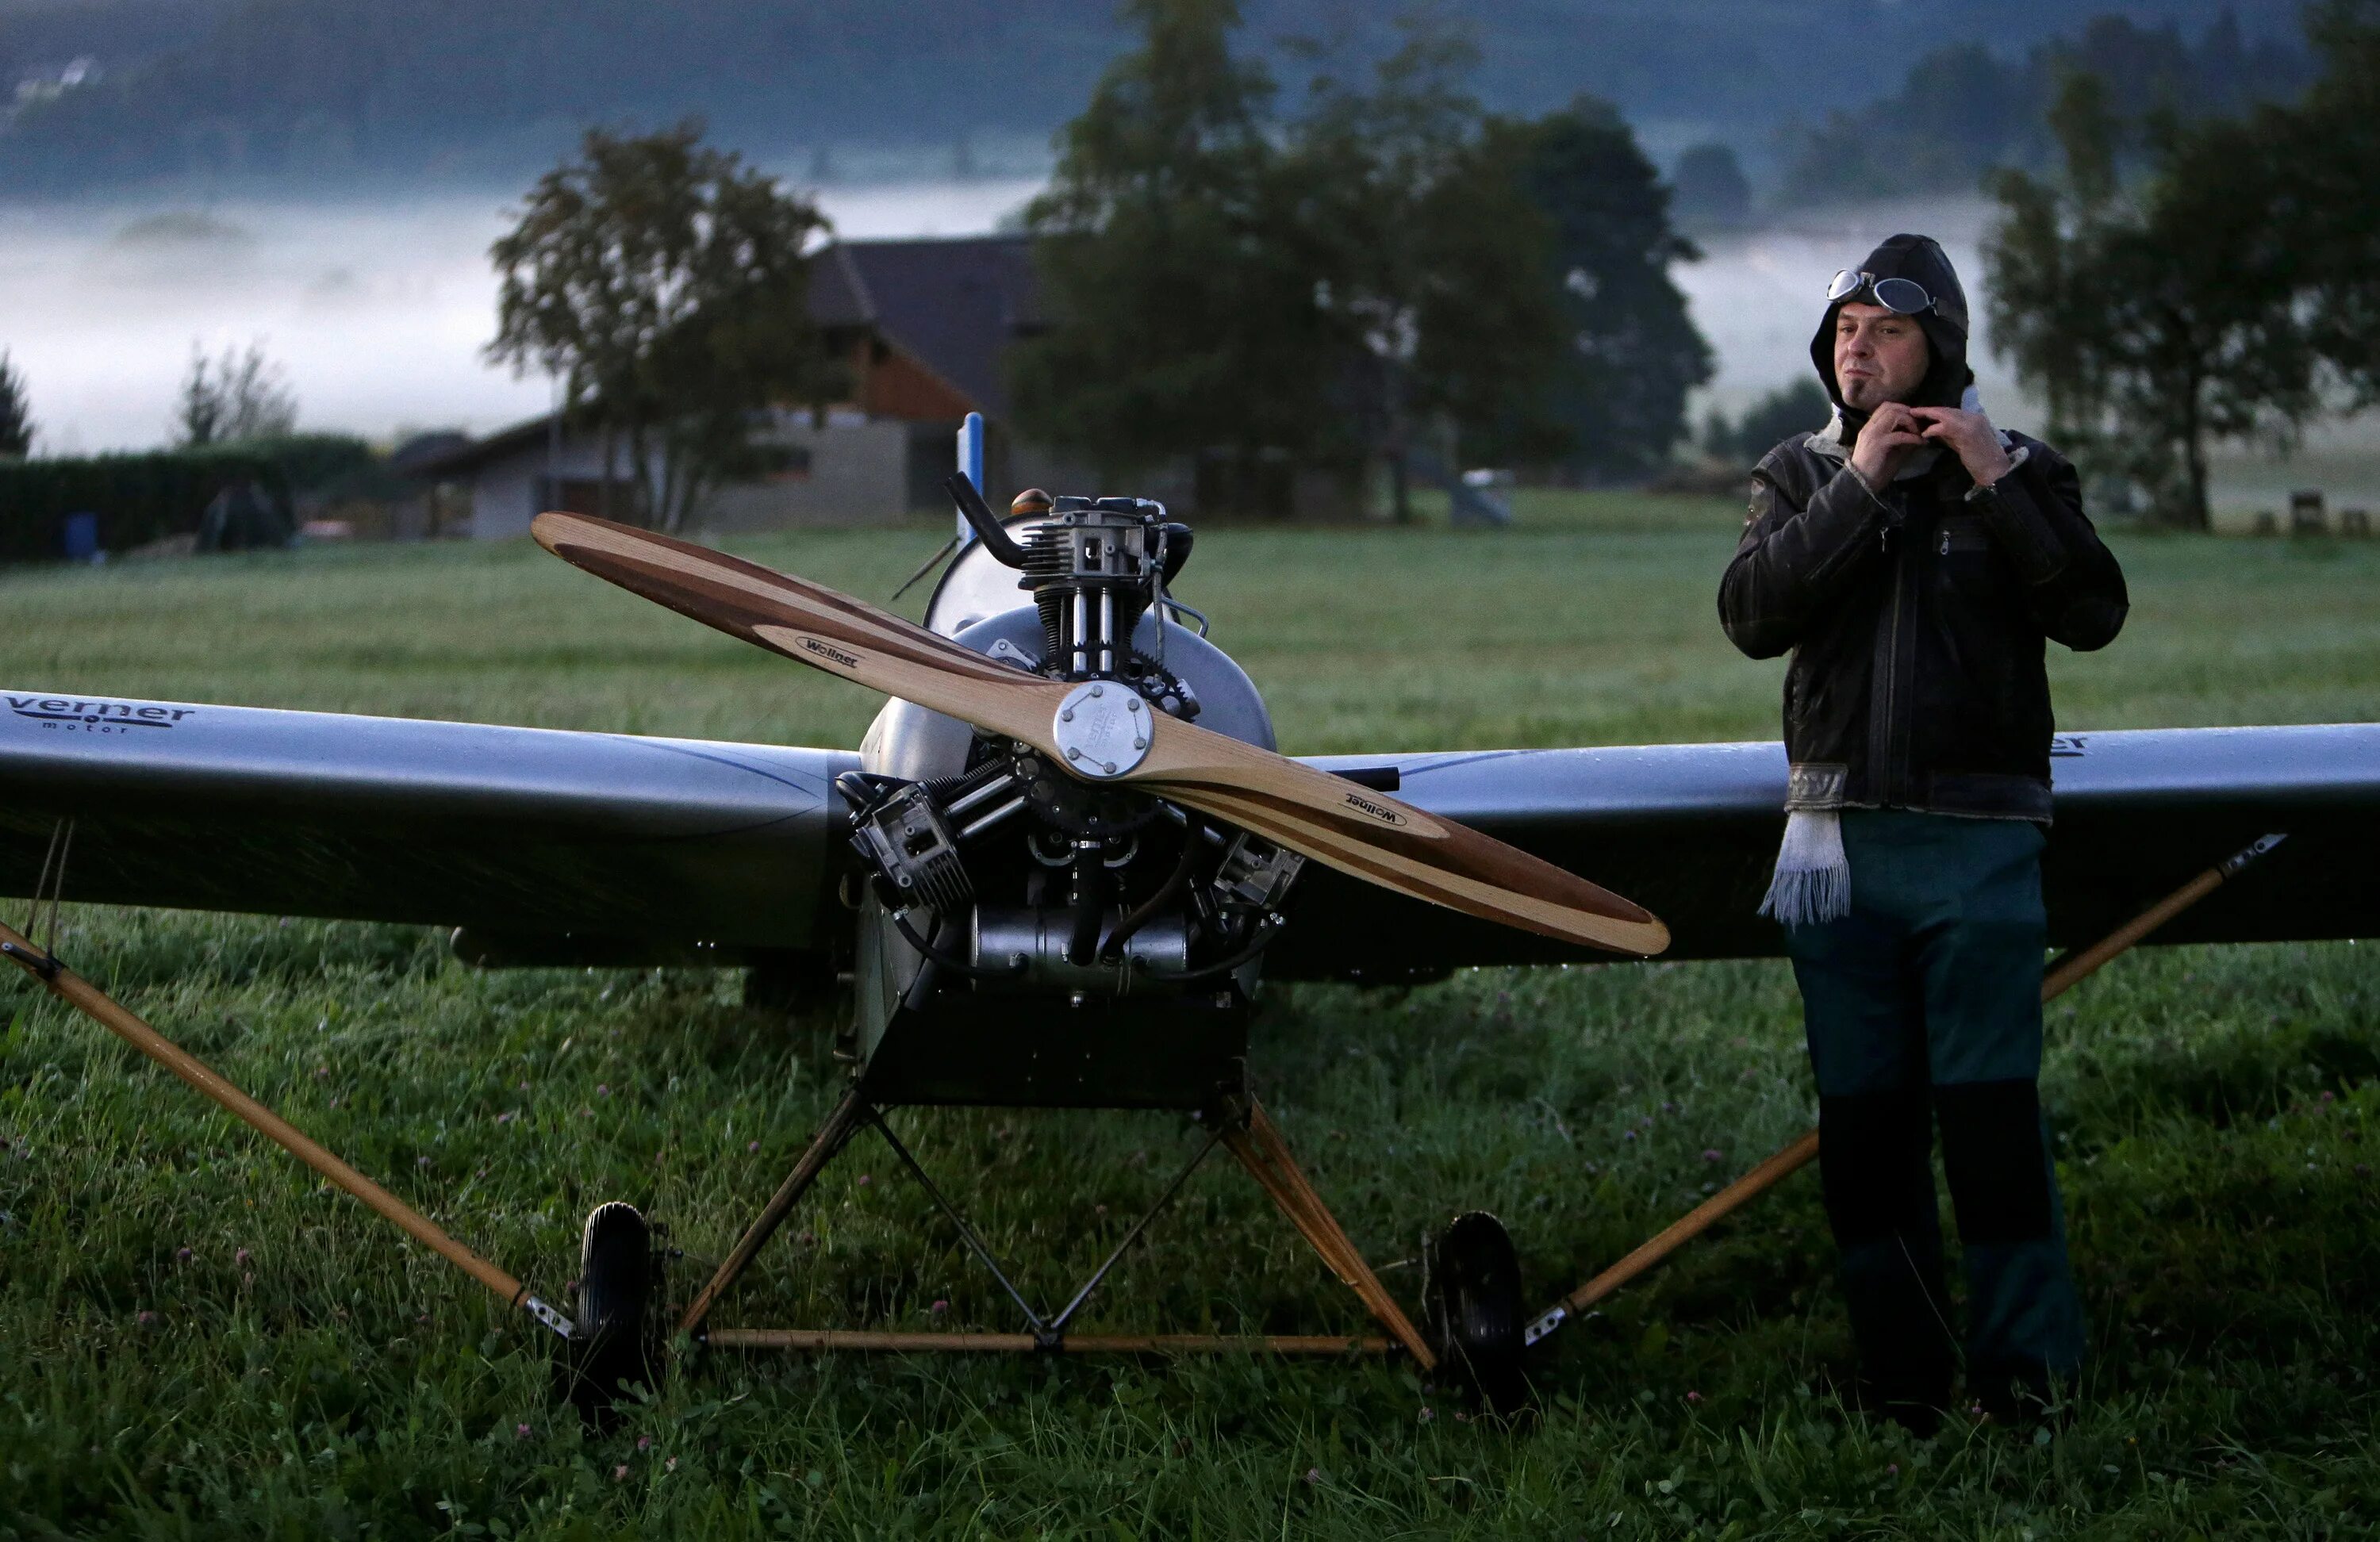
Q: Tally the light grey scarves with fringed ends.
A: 1